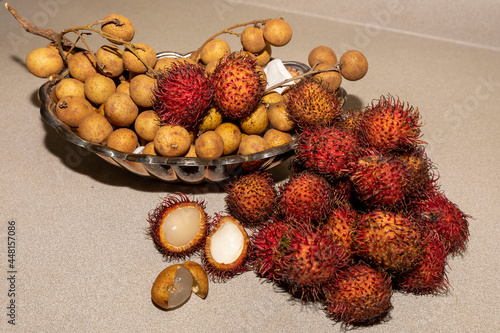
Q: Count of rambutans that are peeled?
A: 1